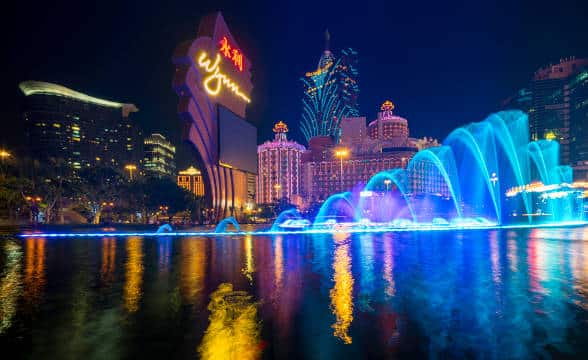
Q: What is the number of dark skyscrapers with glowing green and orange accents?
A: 1